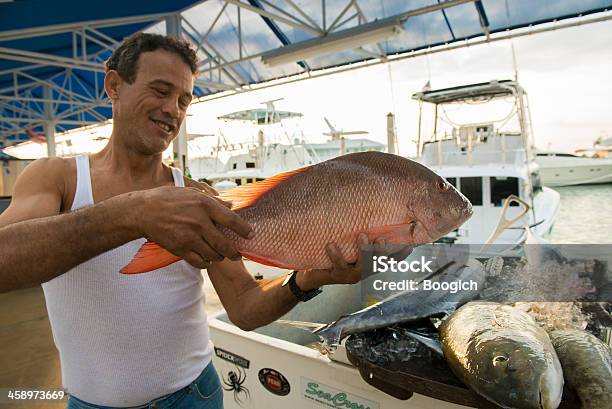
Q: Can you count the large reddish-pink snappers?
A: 1